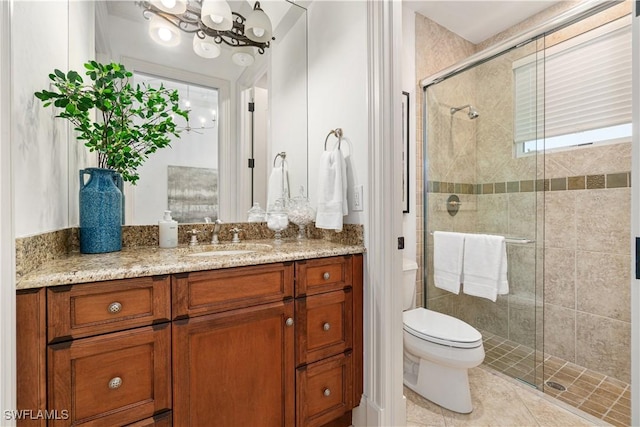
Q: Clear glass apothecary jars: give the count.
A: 2